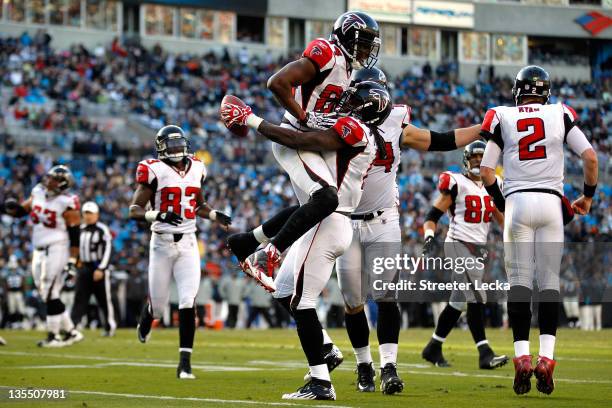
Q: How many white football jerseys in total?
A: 7